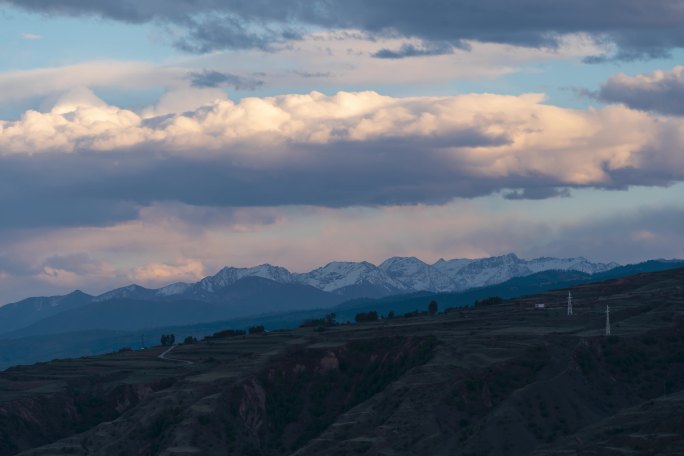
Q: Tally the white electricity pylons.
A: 2